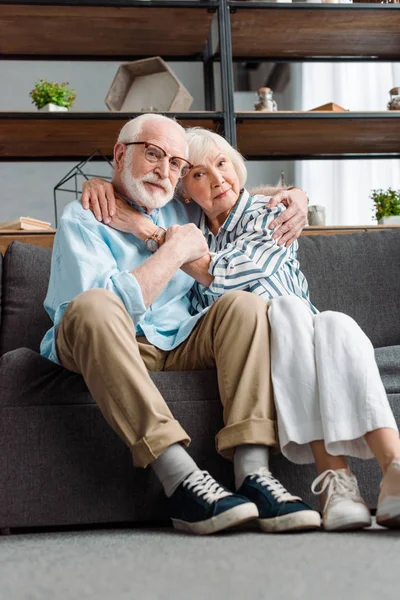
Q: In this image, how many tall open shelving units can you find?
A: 1